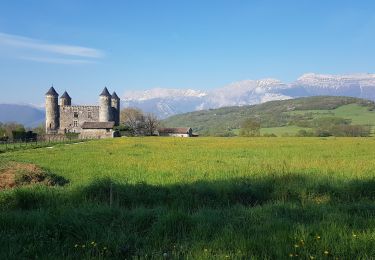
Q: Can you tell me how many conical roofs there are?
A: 4